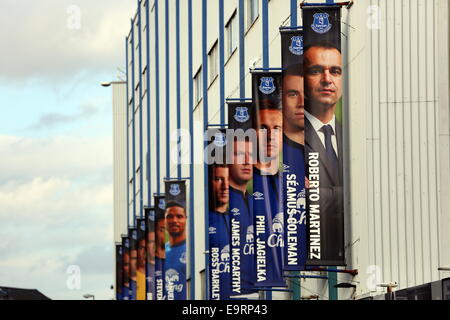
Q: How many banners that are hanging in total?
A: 12